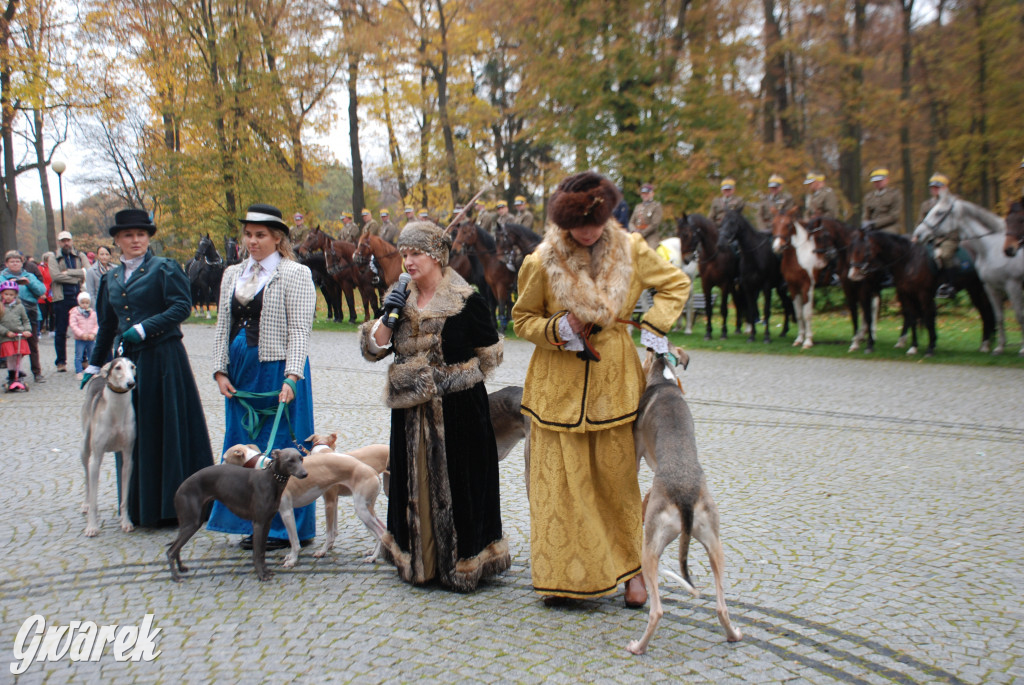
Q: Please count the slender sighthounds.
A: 6